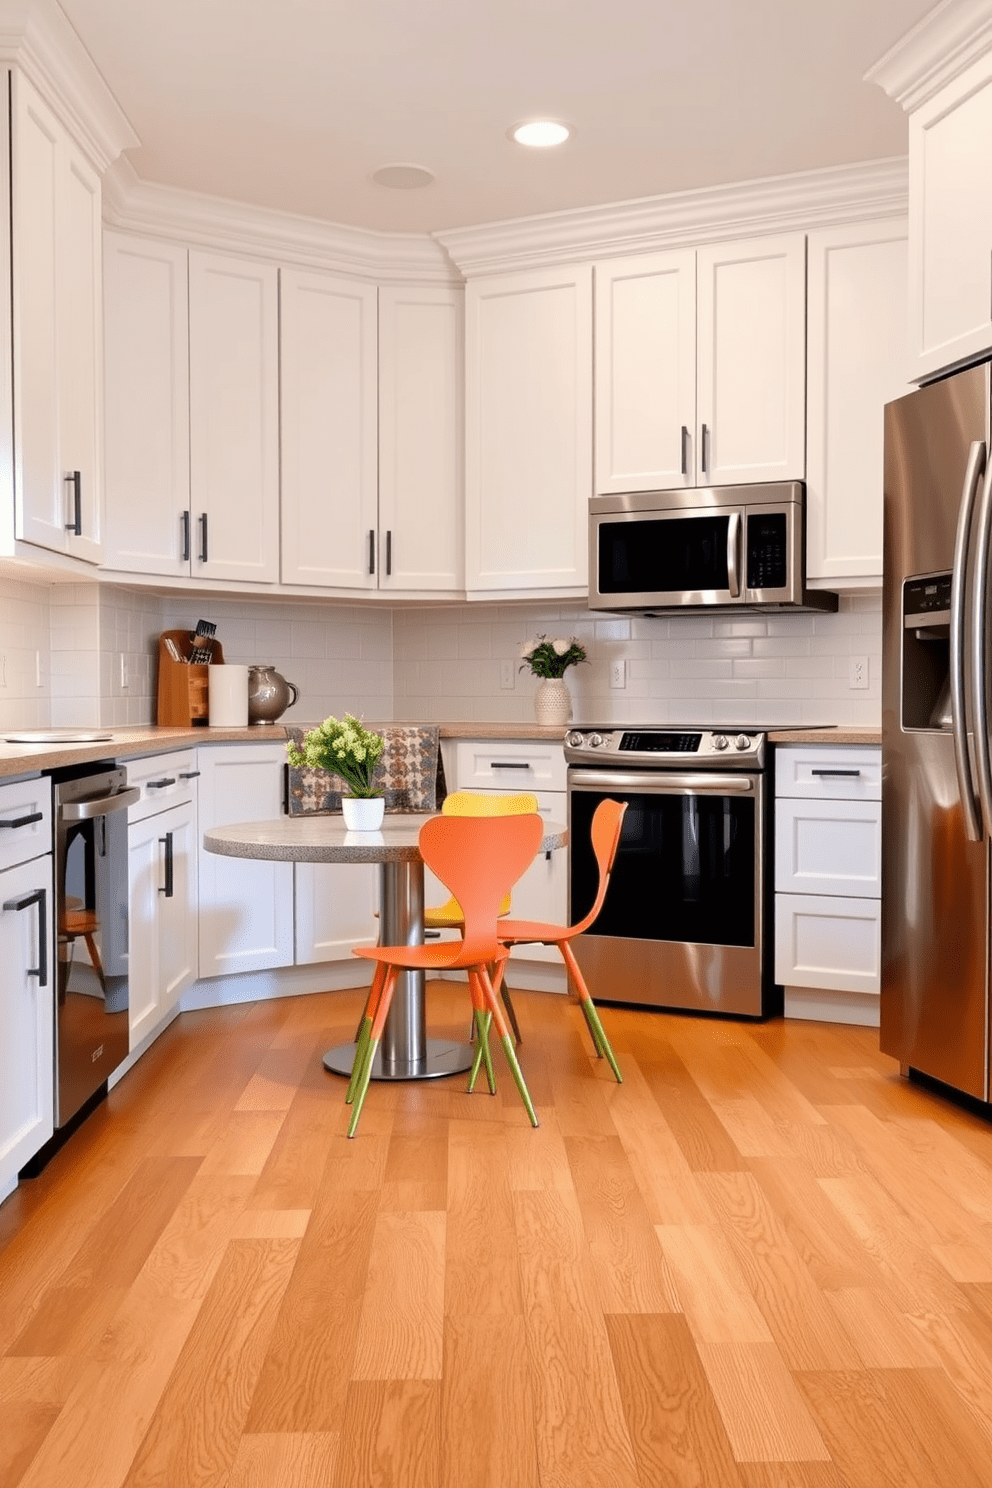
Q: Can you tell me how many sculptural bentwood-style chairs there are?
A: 3